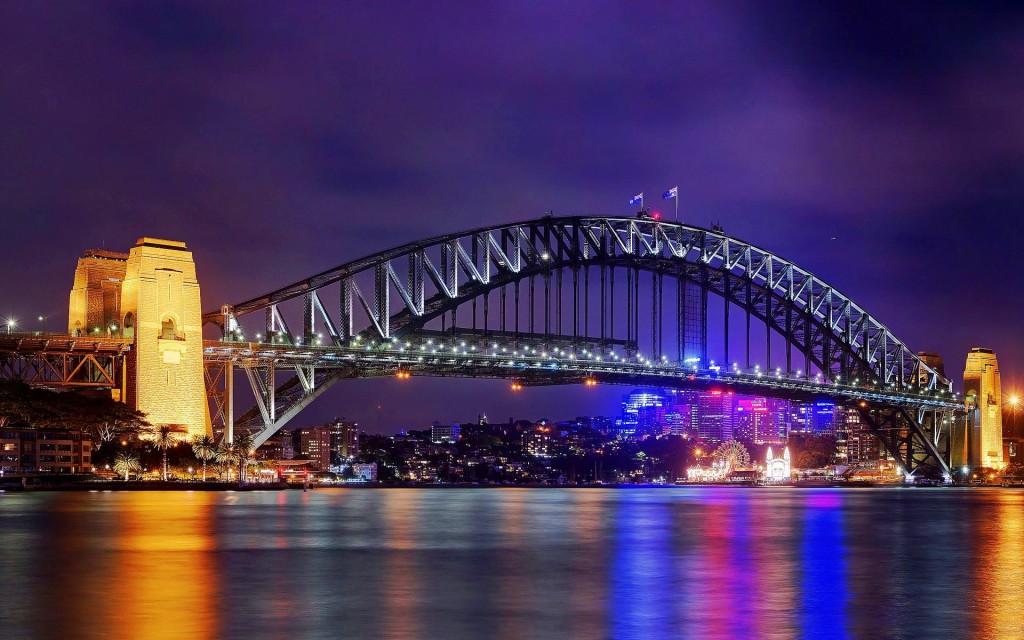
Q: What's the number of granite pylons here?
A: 4